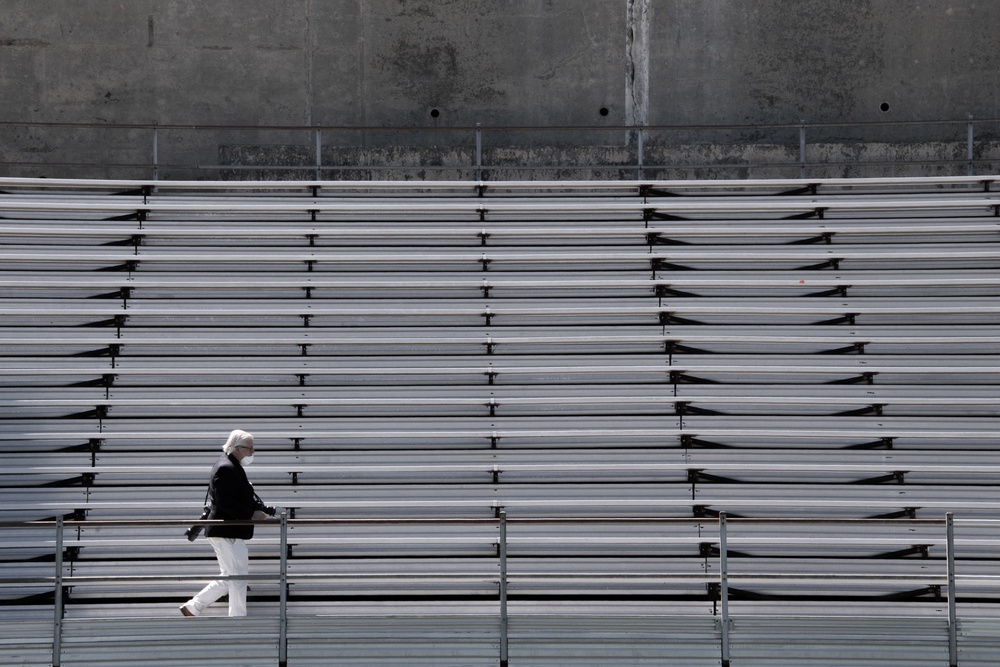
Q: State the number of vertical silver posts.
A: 11